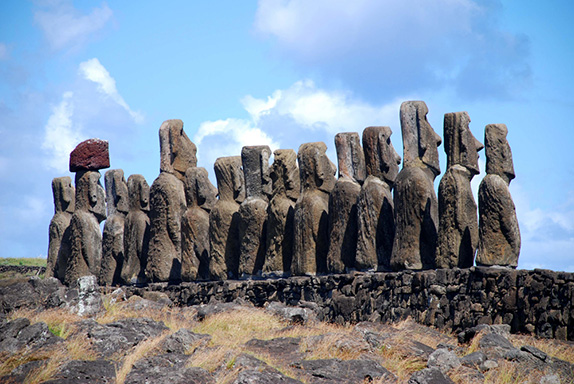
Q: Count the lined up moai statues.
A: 15